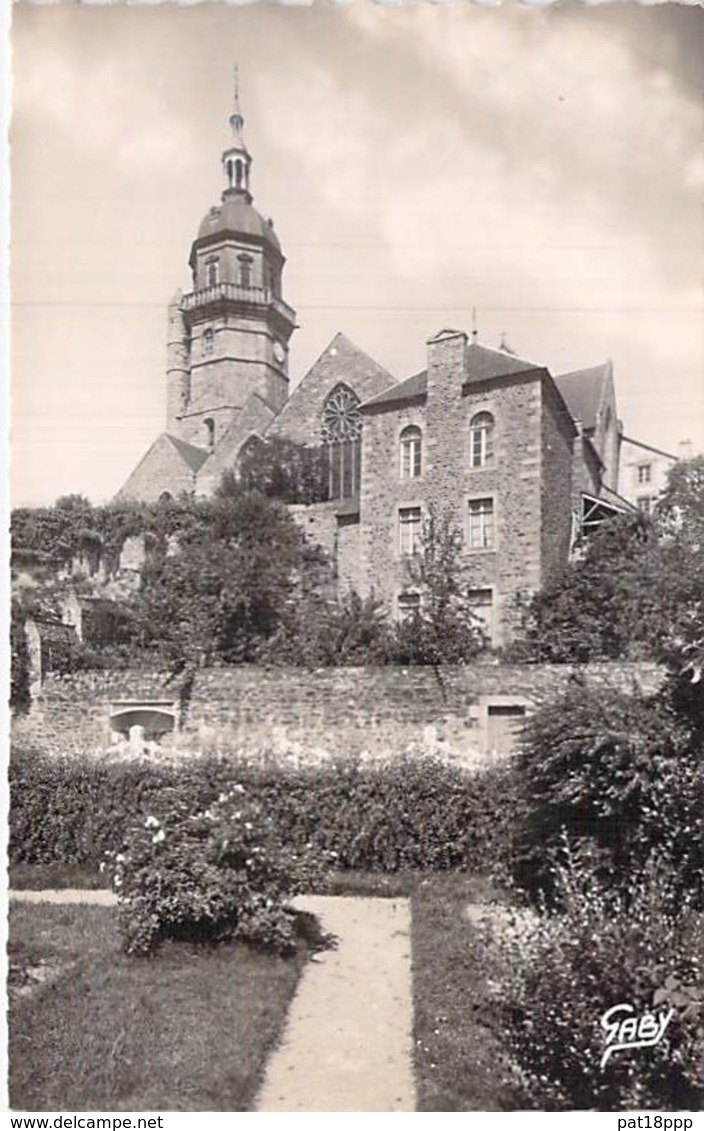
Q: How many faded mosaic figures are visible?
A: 0